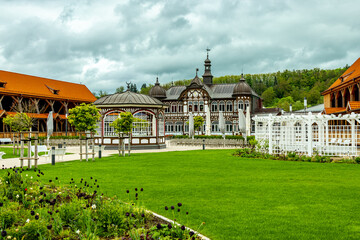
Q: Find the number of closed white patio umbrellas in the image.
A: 6